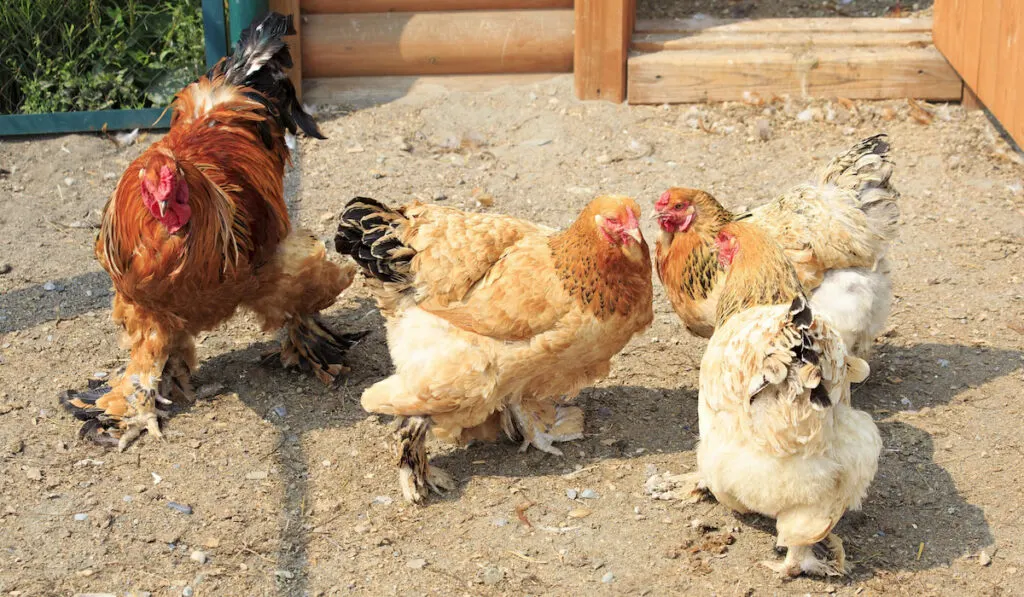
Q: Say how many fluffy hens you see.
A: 3